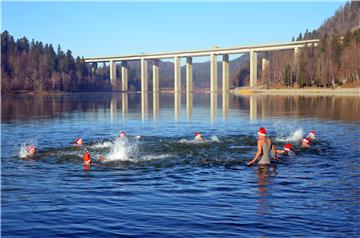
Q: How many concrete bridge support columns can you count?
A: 11